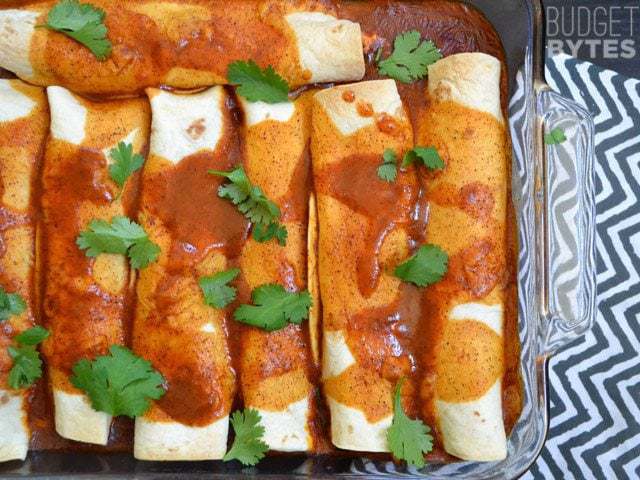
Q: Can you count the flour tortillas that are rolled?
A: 7